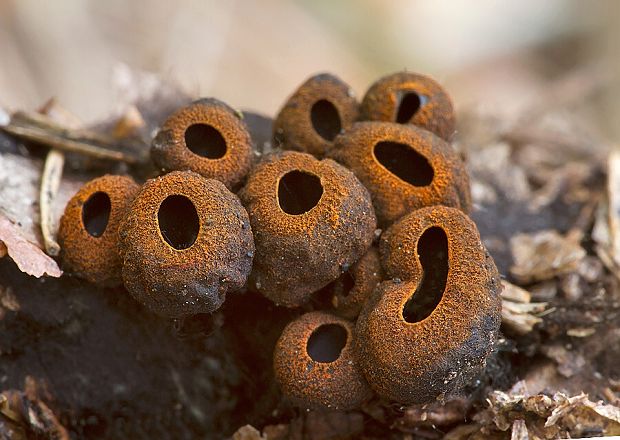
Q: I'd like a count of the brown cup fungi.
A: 10